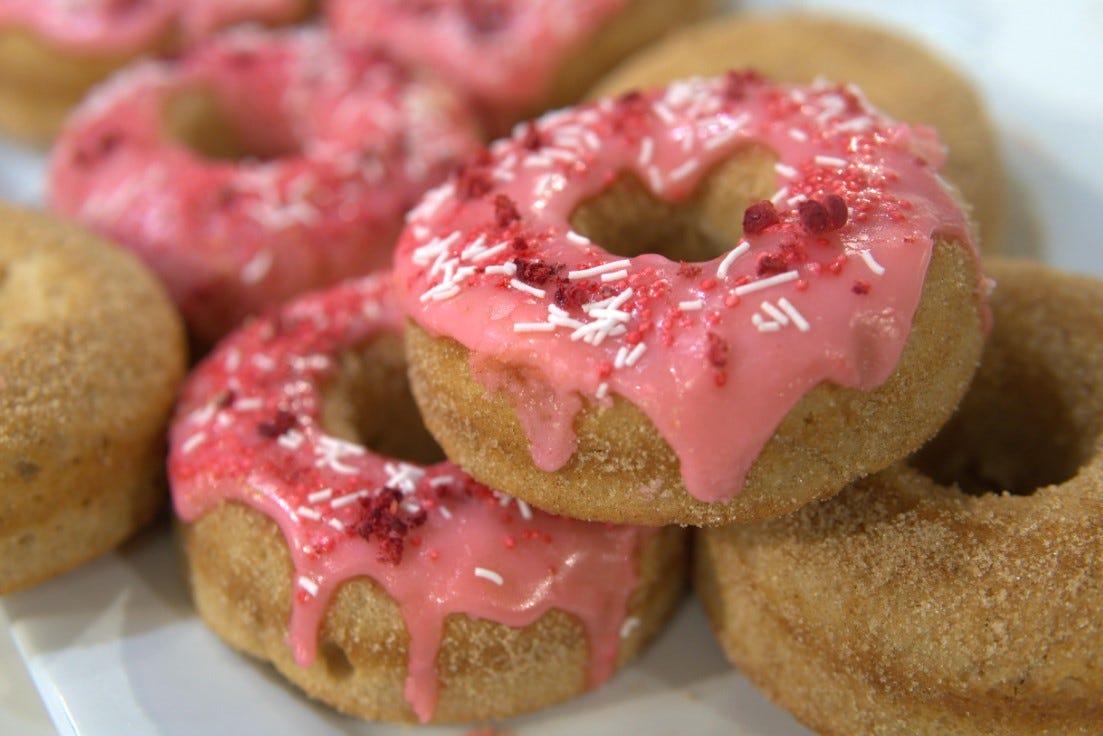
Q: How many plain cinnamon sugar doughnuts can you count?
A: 3